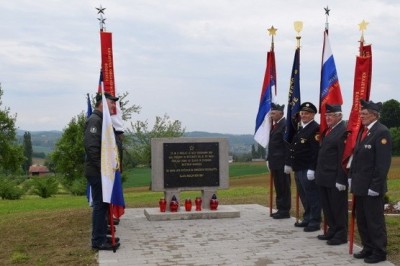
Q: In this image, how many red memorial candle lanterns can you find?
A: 5